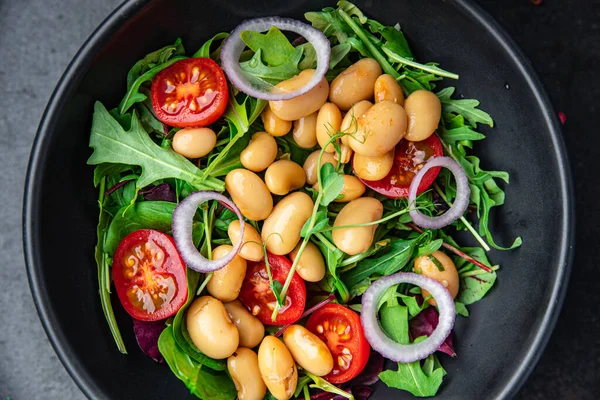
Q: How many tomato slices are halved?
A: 5